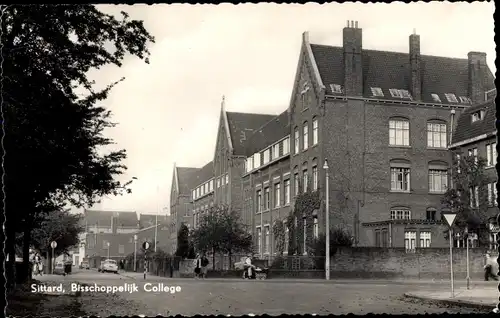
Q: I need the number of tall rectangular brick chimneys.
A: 3